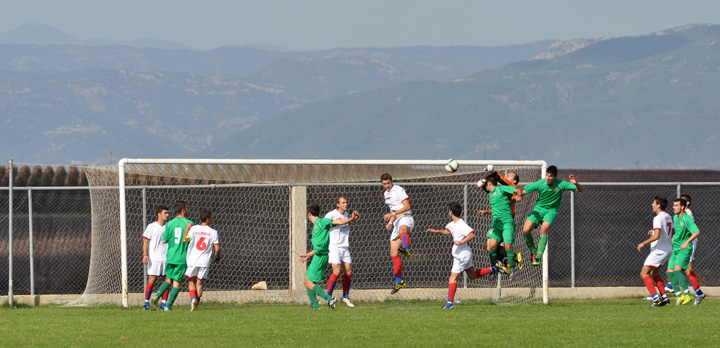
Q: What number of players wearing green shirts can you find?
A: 5